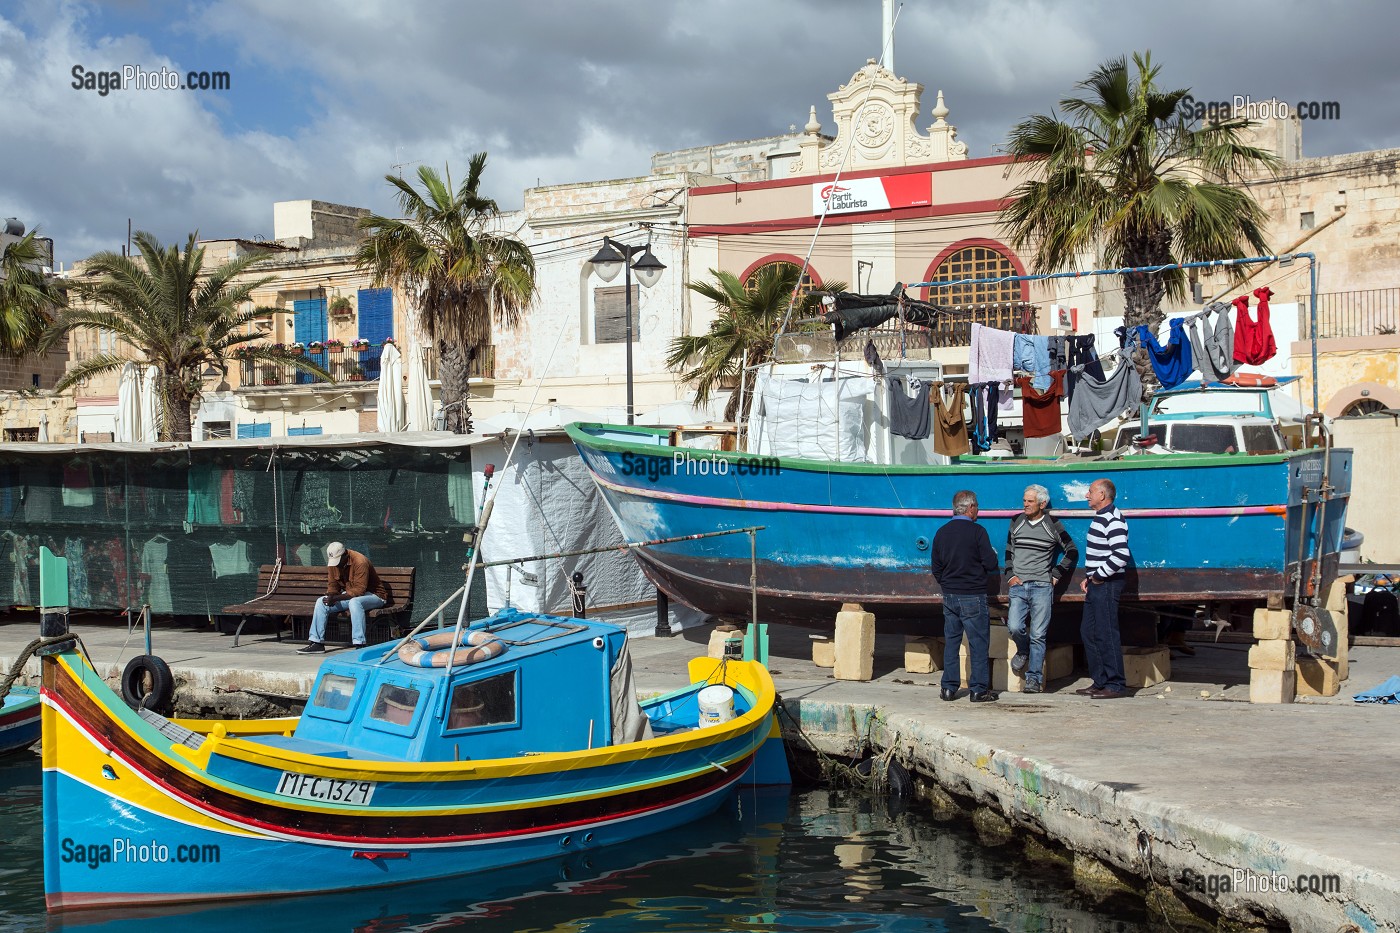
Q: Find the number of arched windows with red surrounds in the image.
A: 2